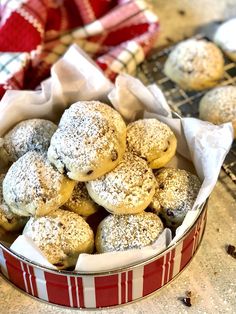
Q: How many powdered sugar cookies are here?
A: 13